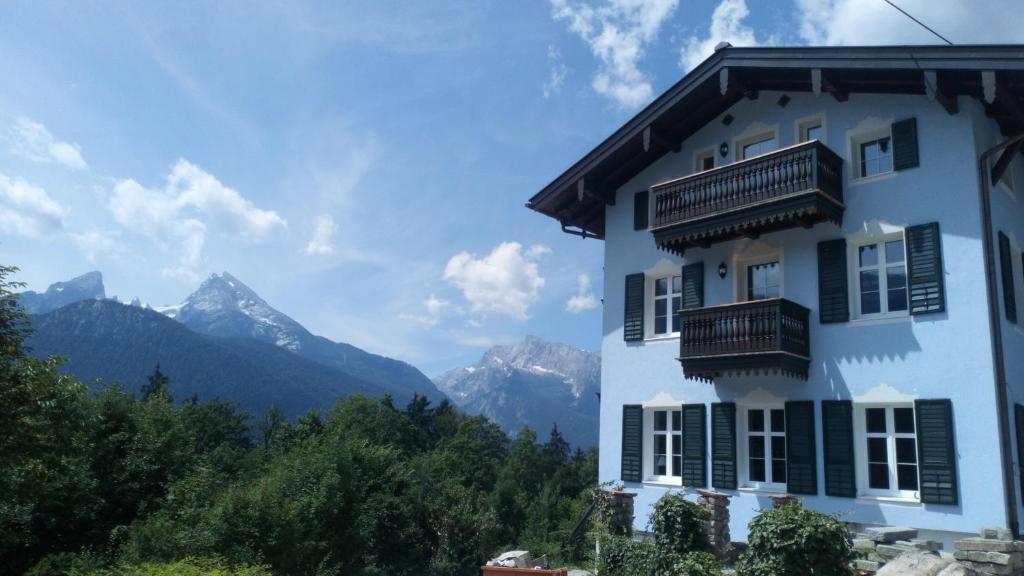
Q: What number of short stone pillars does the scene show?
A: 3